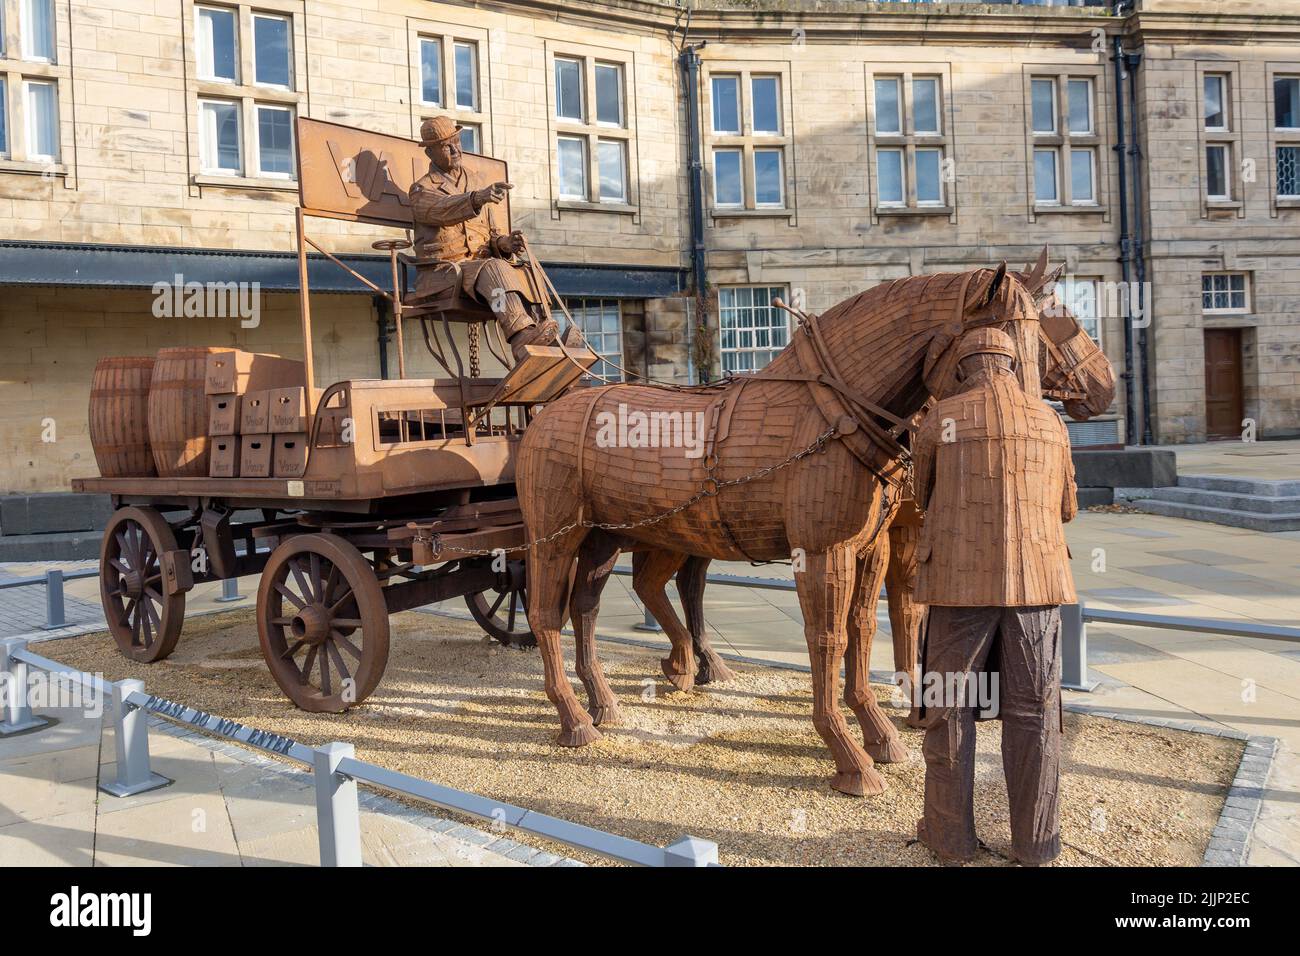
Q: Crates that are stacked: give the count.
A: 7